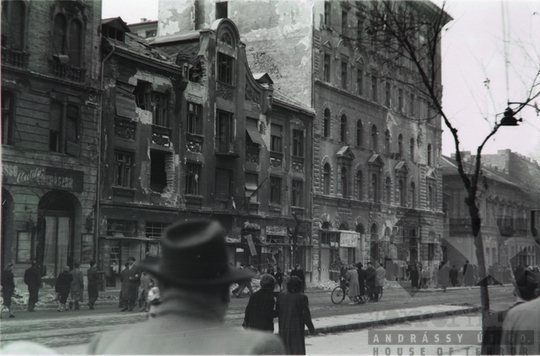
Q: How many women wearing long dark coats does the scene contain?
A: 2